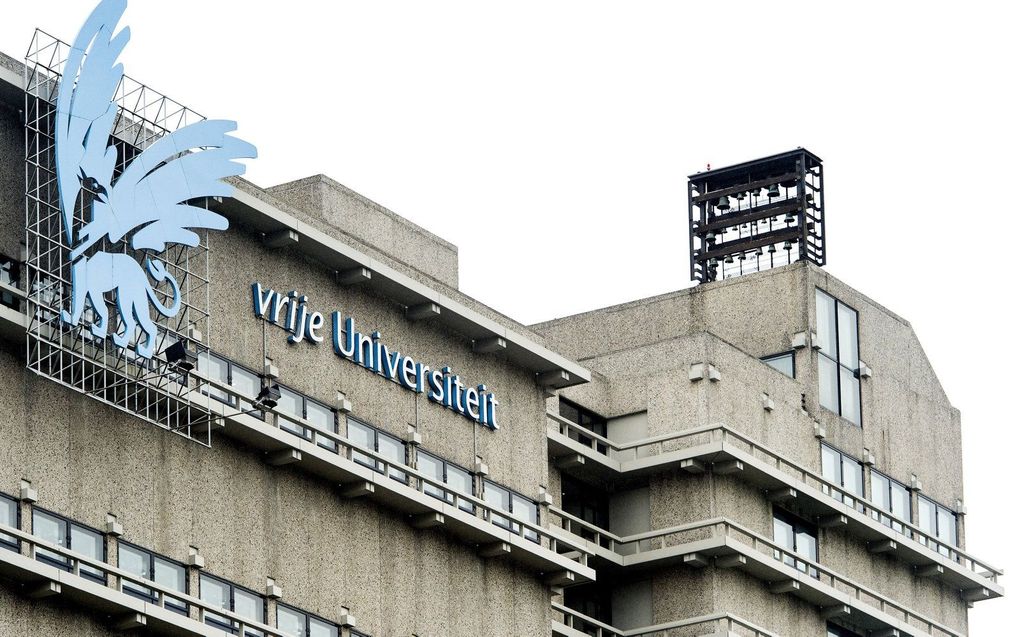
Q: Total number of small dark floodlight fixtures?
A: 2